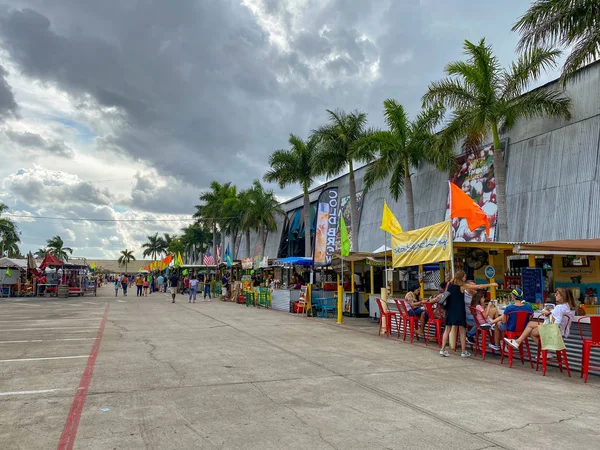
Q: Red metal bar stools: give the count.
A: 9